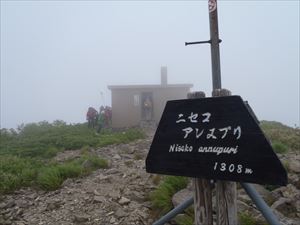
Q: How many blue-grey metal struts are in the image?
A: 2